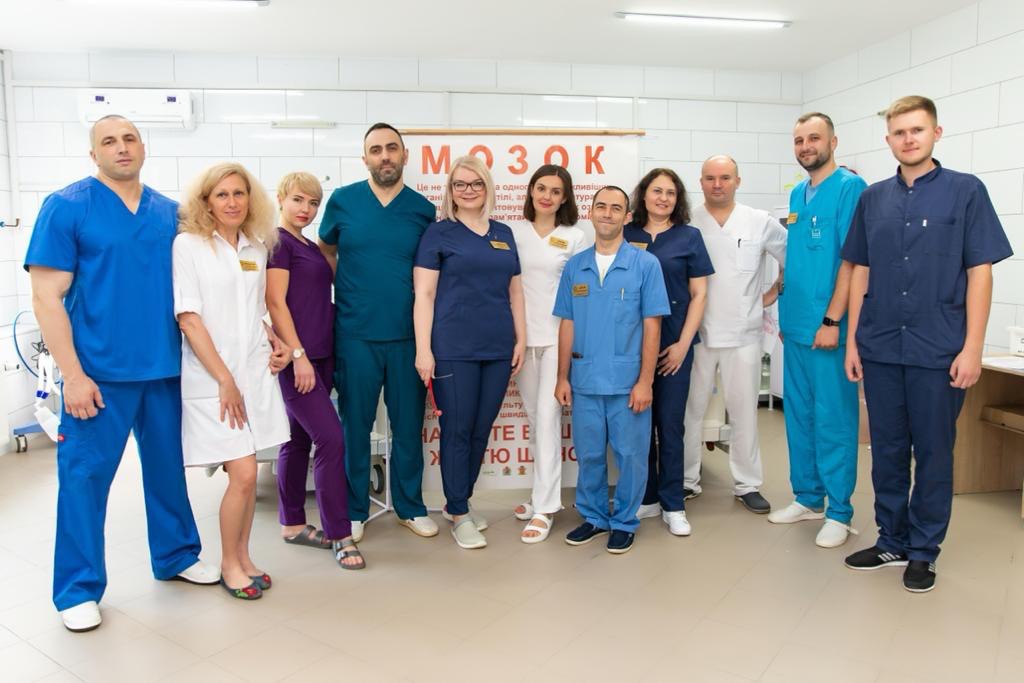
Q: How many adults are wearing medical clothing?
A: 11